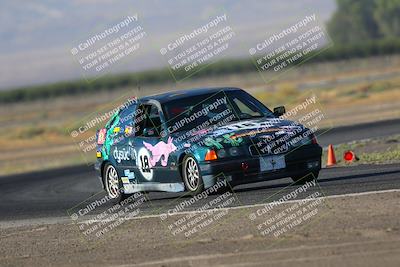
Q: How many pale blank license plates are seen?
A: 1